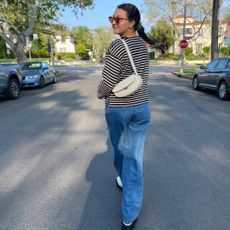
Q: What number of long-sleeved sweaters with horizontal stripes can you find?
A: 1